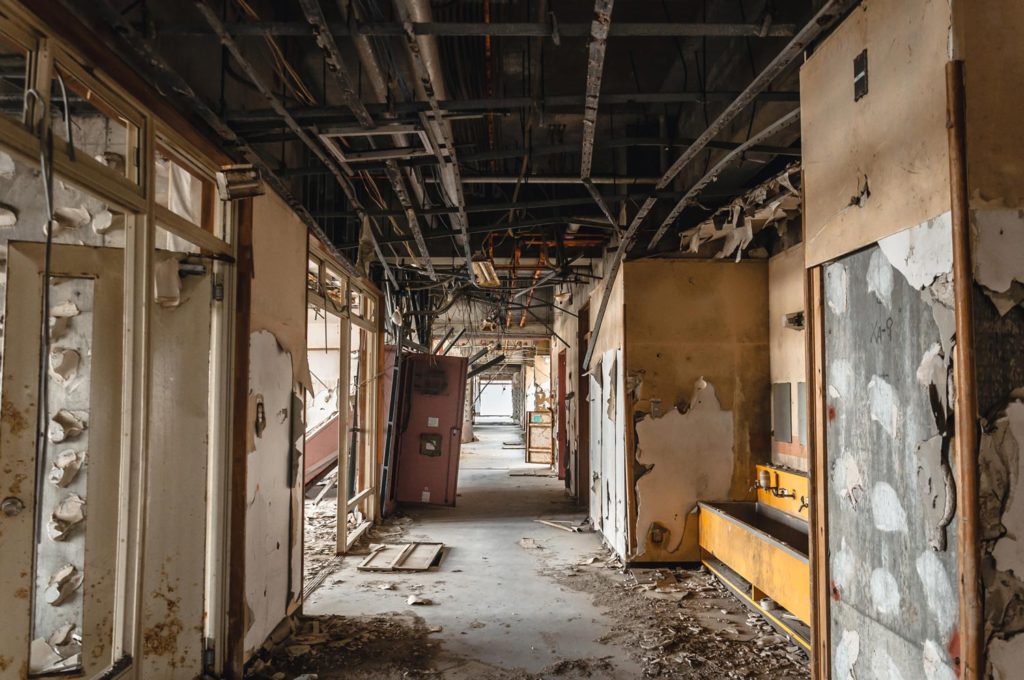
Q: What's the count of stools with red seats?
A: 0